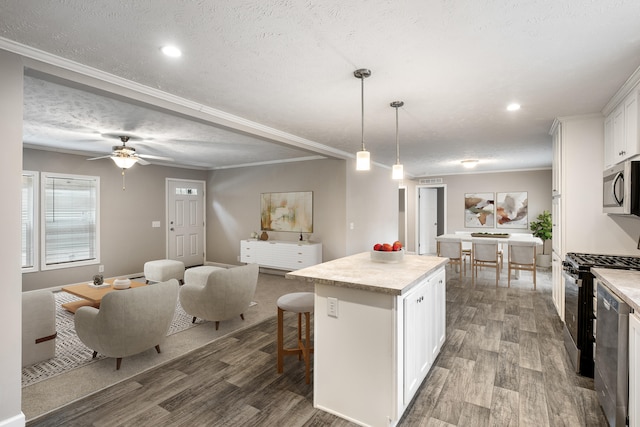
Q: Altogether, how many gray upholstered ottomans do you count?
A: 2